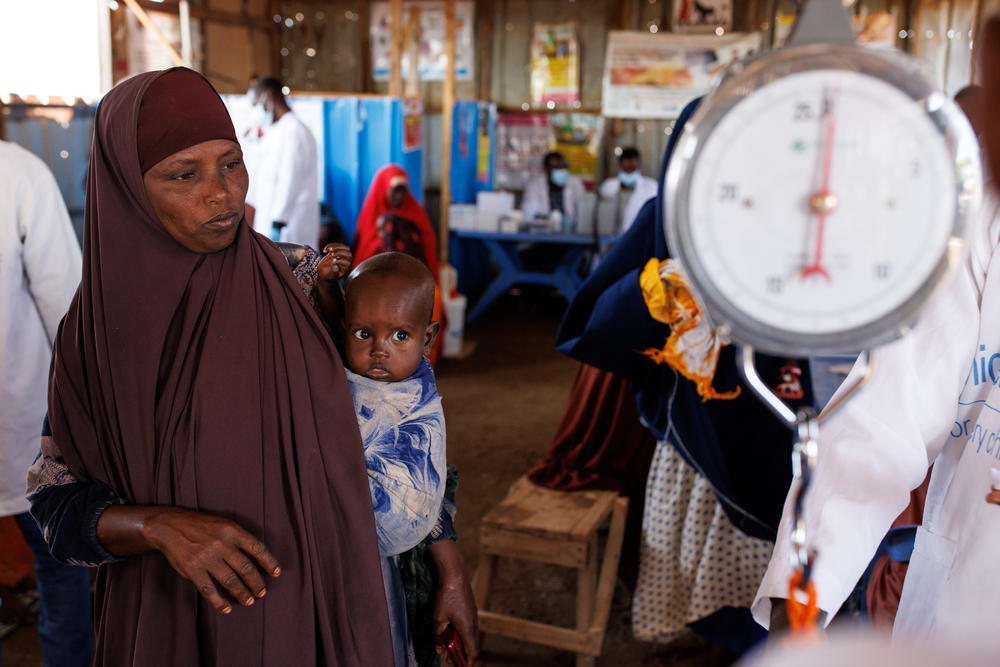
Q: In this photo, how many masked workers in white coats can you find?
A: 3